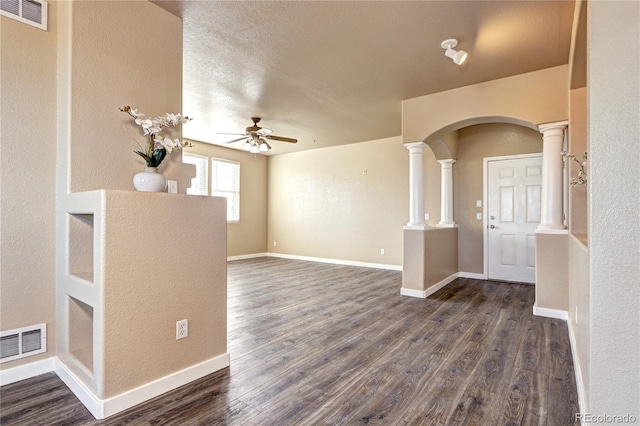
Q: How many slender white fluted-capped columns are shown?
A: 3